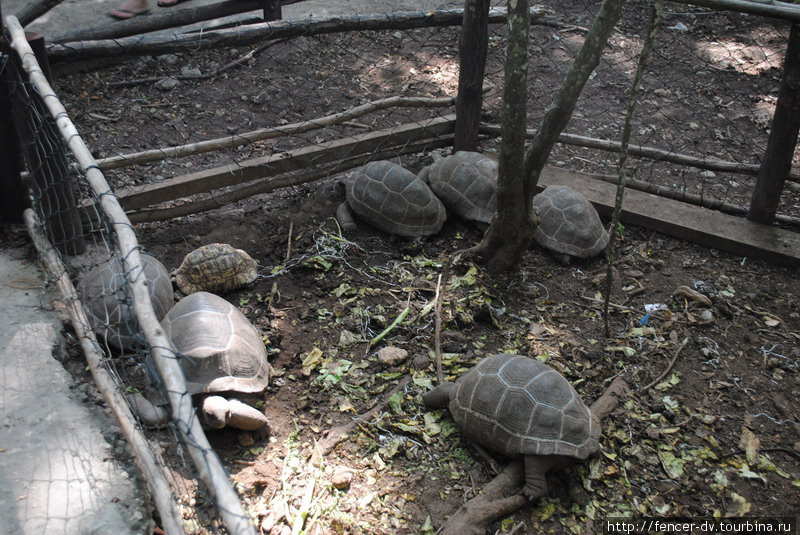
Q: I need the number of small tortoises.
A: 1